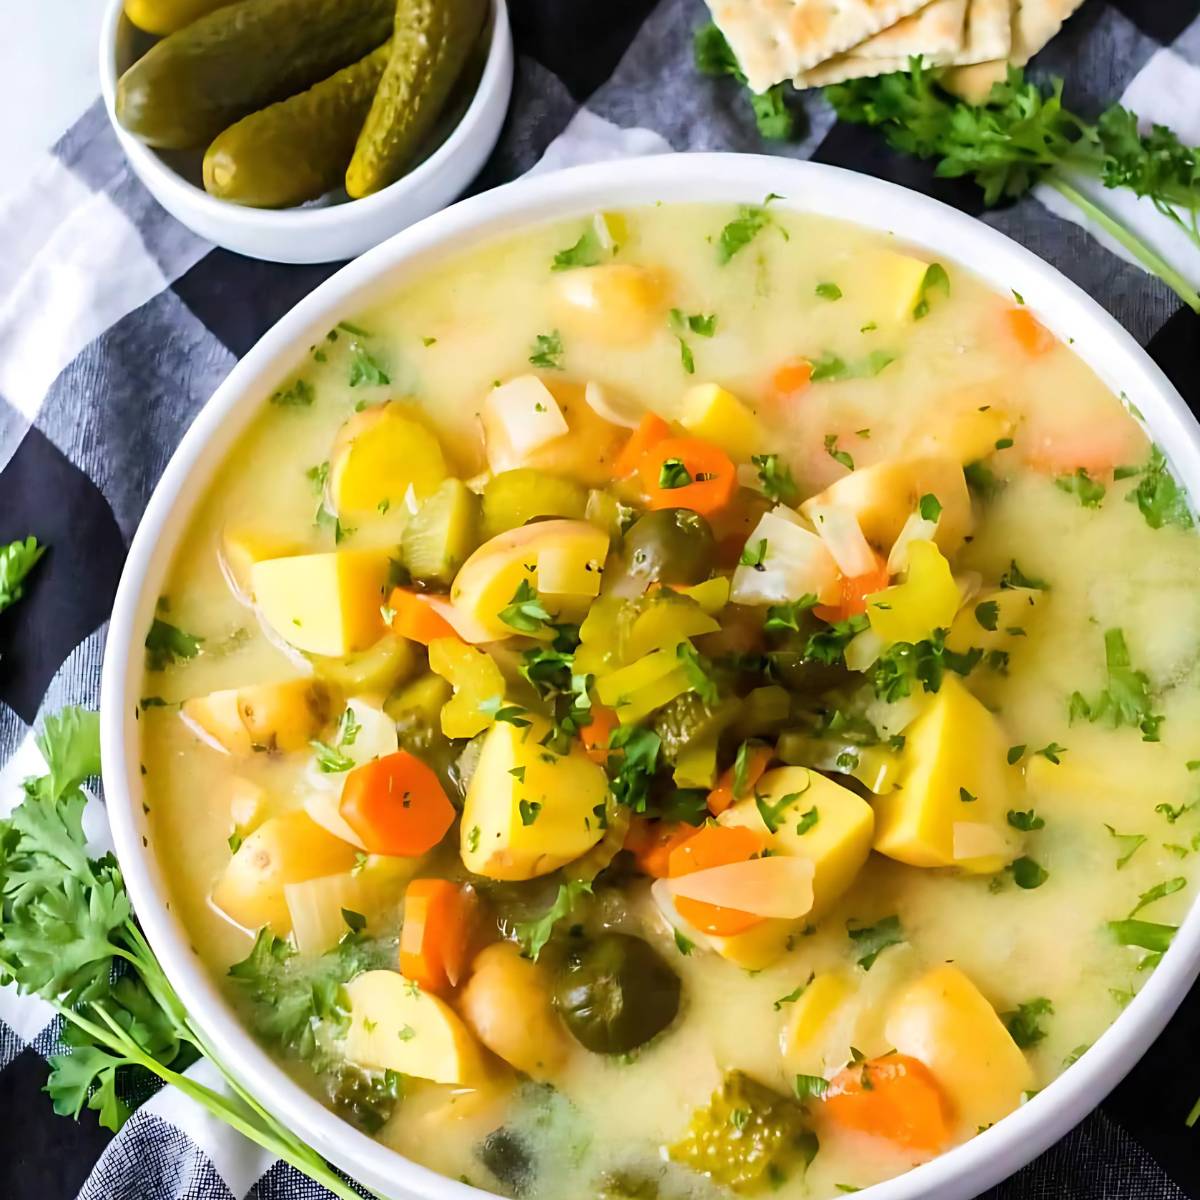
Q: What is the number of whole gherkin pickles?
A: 4